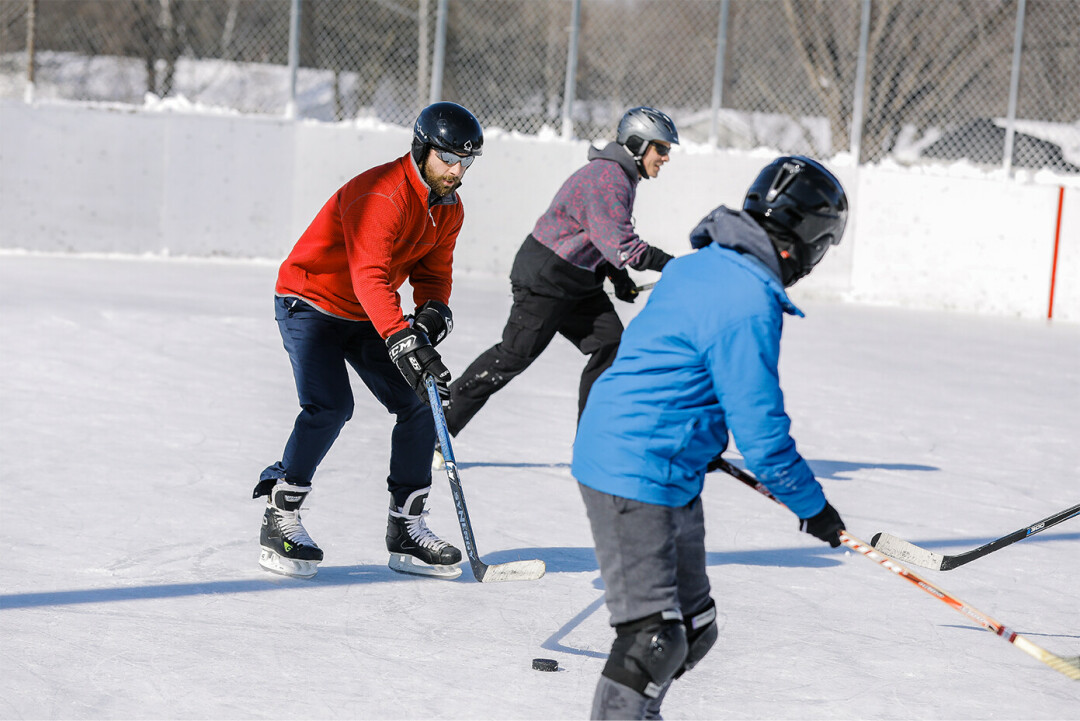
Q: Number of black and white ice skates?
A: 2